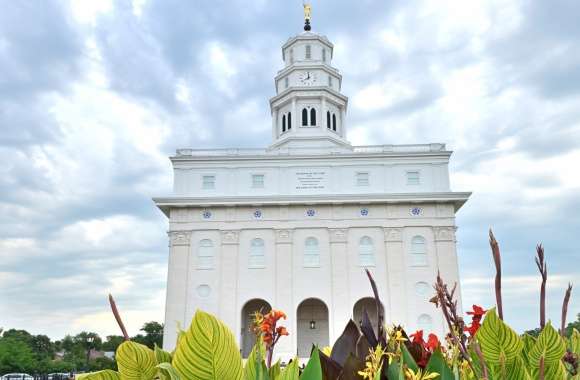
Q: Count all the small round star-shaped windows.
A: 5